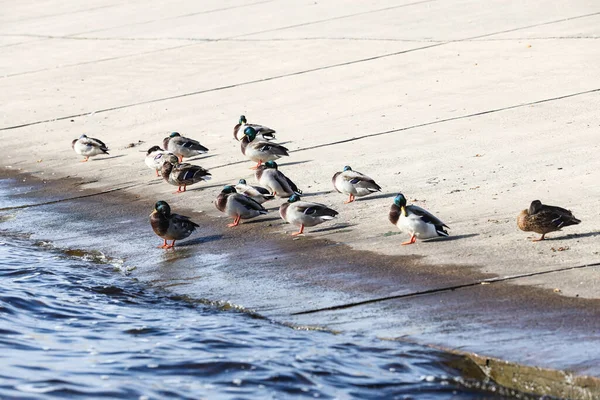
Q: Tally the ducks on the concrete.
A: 14